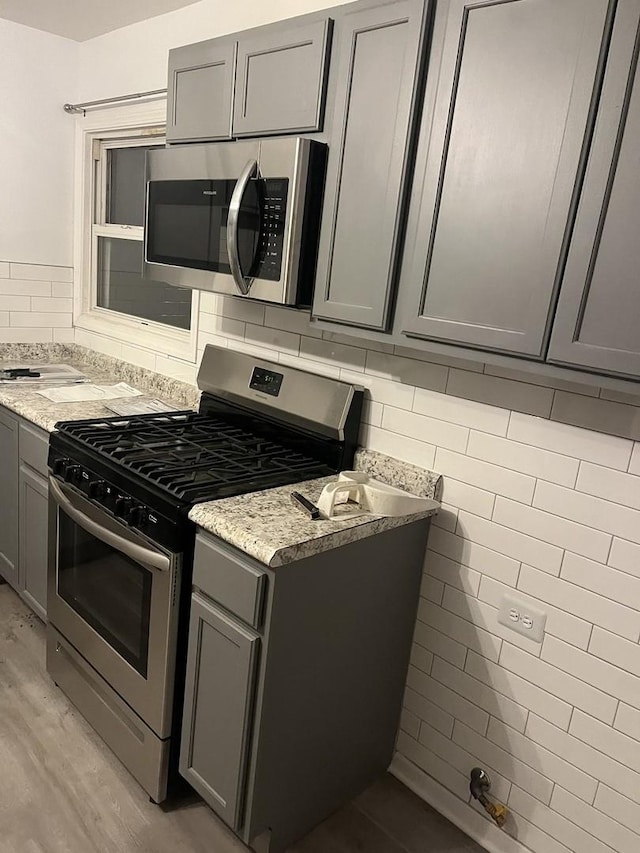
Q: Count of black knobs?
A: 5